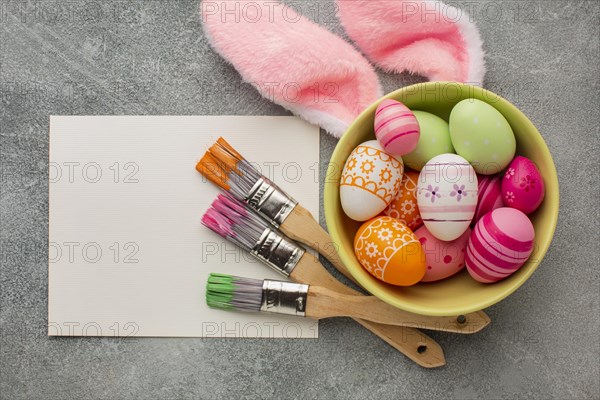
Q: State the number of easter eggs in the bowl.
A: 11